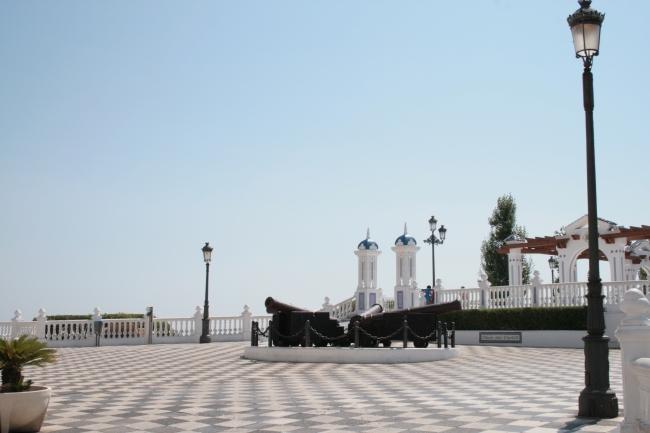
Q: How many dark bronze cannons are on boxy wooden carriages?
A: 3